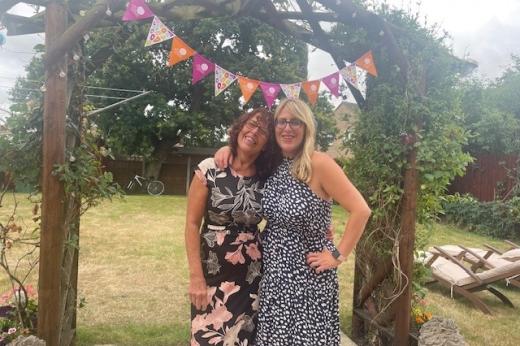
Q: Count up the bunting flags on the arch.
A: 12